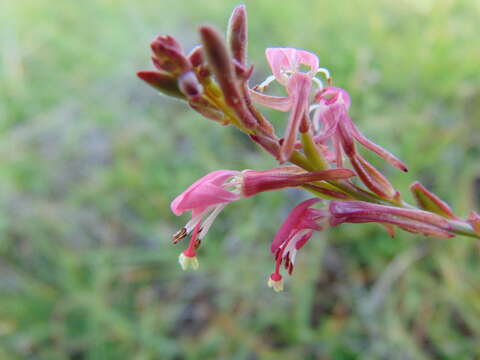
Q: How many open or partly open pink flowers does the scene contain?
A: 4